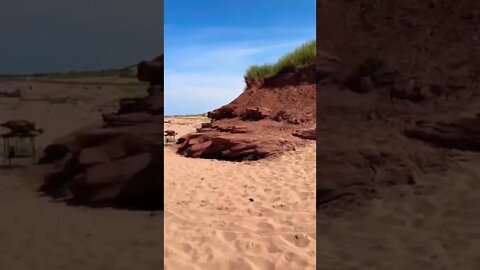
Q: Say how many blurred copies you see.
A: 2